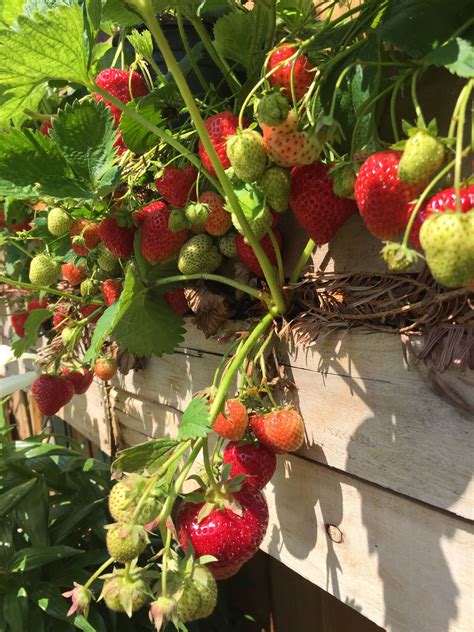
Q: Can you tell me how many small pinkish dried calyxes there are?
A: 2